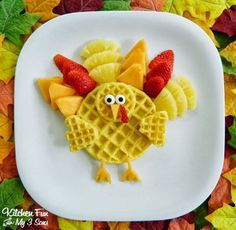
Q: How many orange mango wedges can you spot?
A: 6